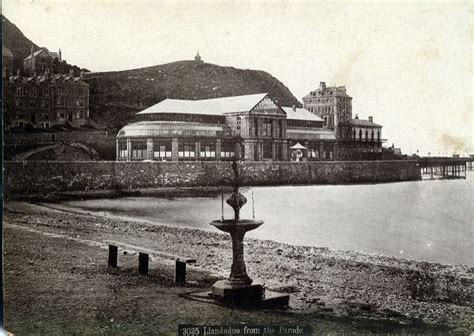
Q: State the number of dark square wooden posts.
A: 3